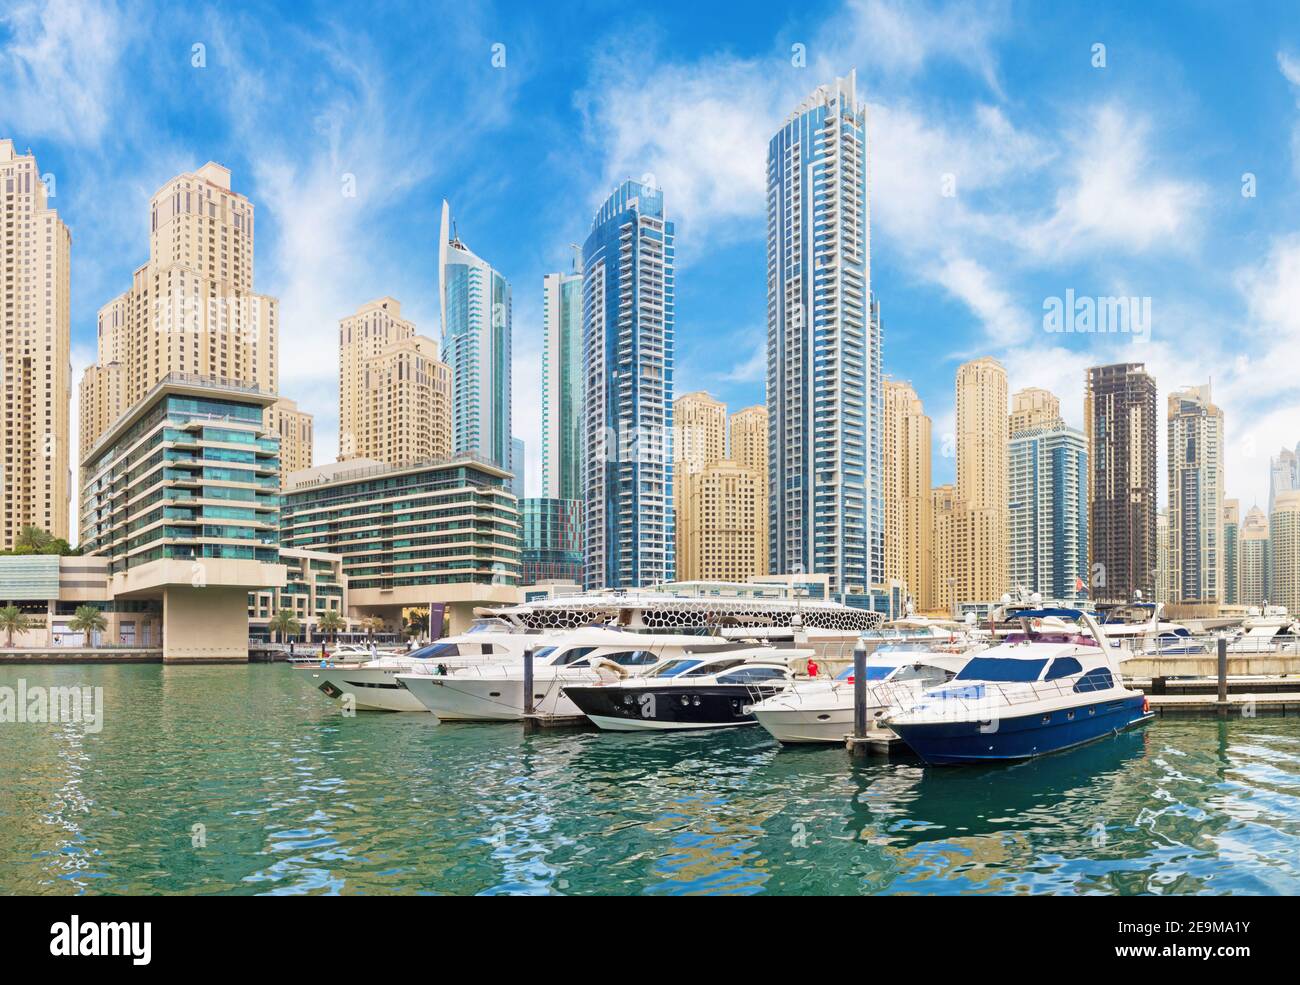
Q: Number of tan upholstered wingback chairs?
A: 0